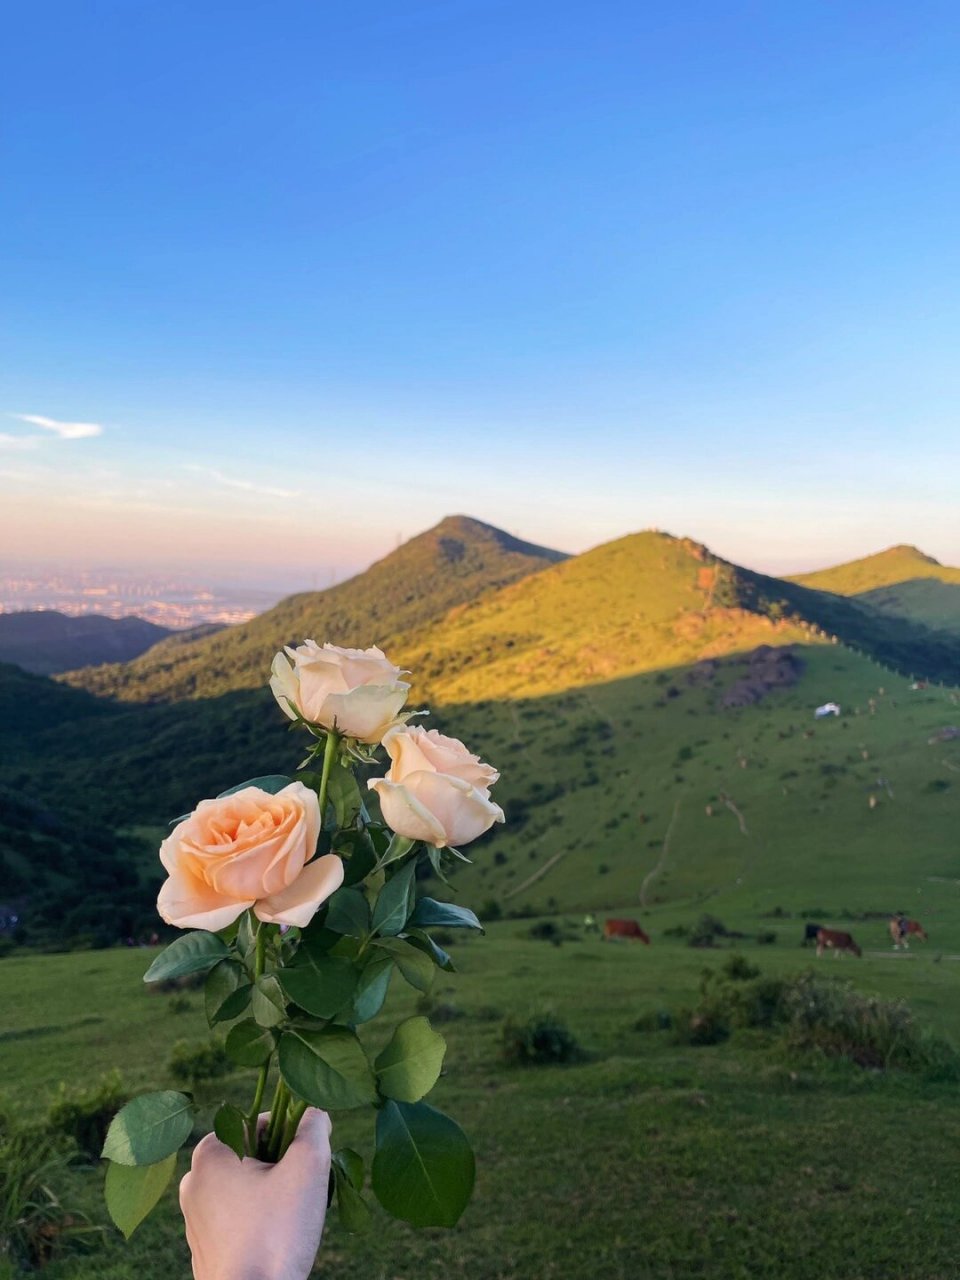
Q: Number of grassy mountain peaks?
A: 3